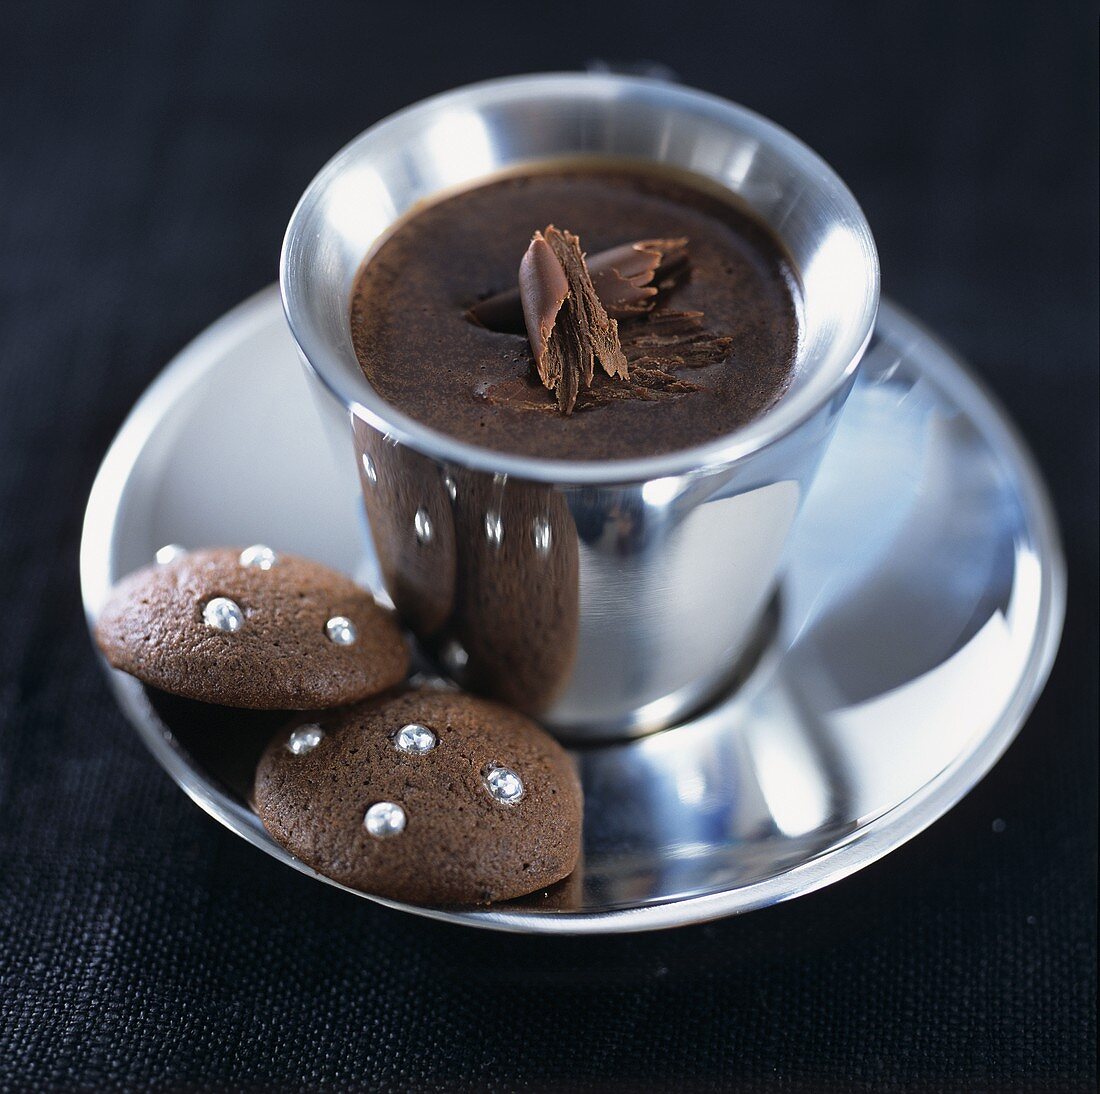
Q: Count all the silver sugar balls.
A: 8